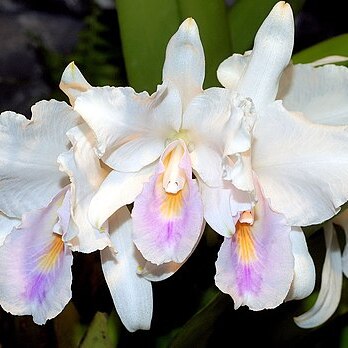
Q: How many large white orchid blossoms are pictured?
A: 3